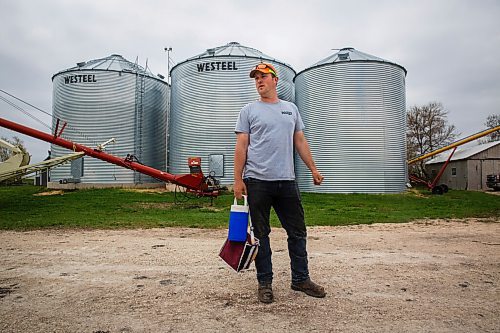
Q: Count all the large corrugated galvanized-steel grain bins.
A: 3